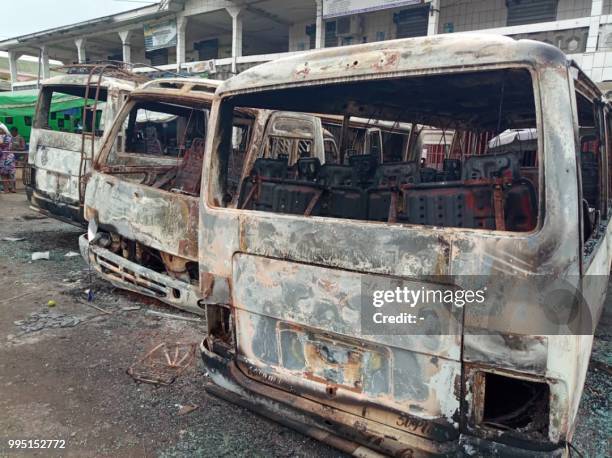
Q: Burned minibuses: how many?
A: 3